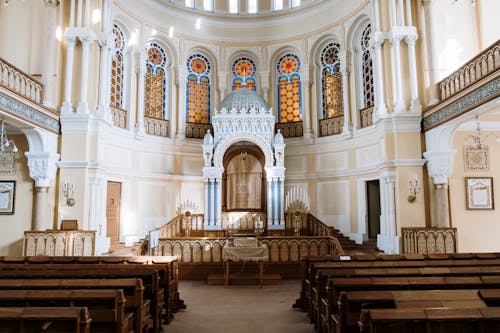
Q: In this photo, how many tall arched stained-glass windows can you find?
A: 7